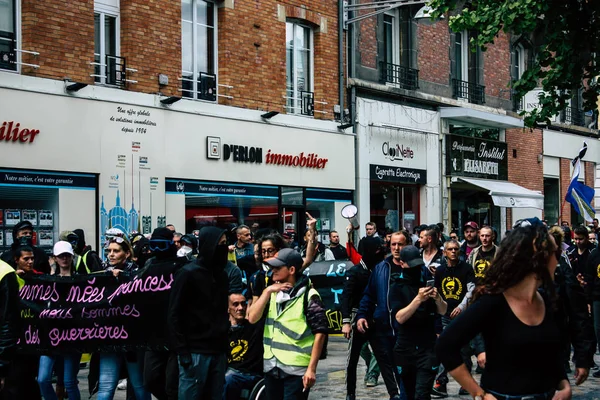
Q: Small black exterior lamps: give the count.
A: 4